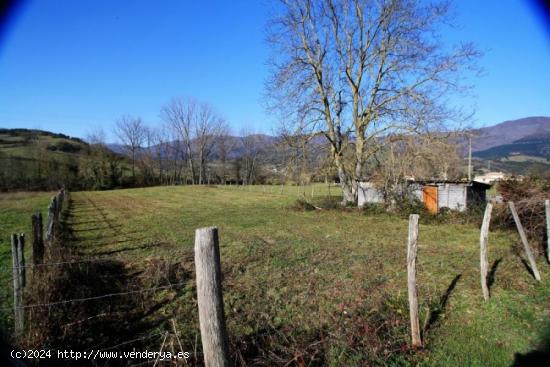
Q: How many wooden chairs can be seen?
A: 0